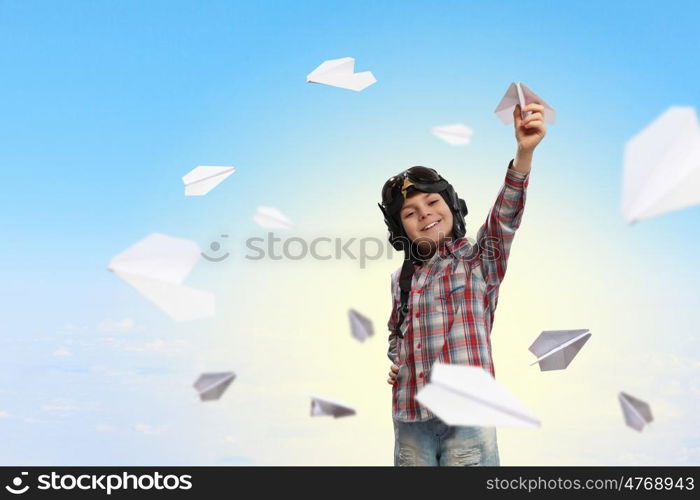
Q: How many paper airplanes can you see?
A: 13